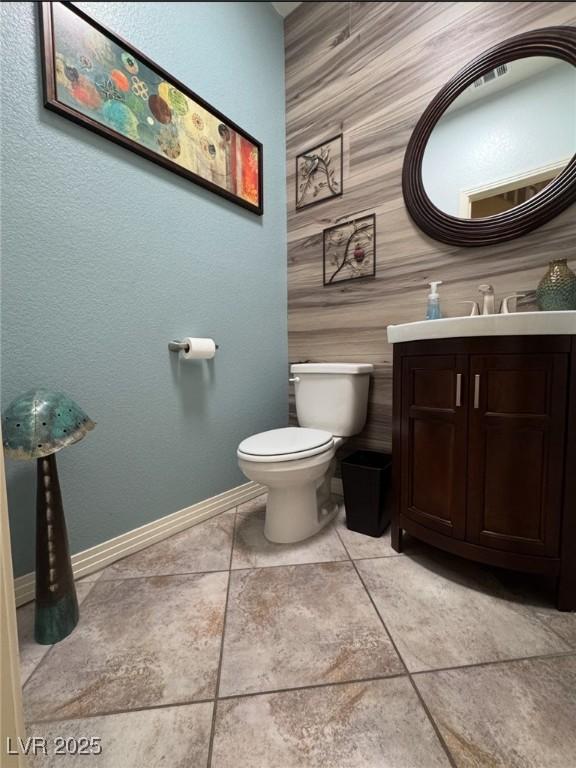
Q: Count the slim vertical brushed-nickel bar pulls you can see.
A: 2